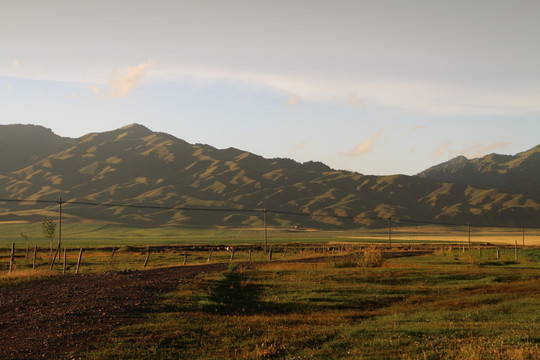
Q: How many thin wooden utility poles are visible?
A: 5